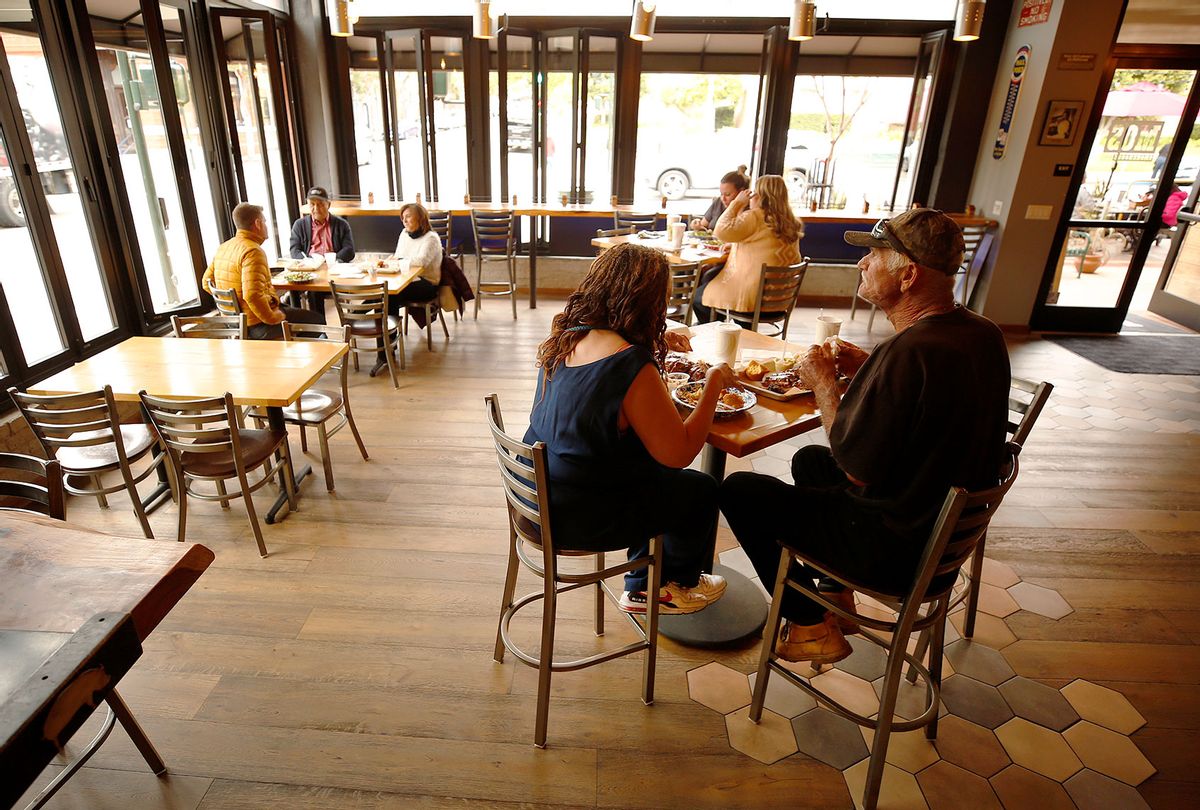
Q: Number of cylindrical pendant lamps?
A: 5